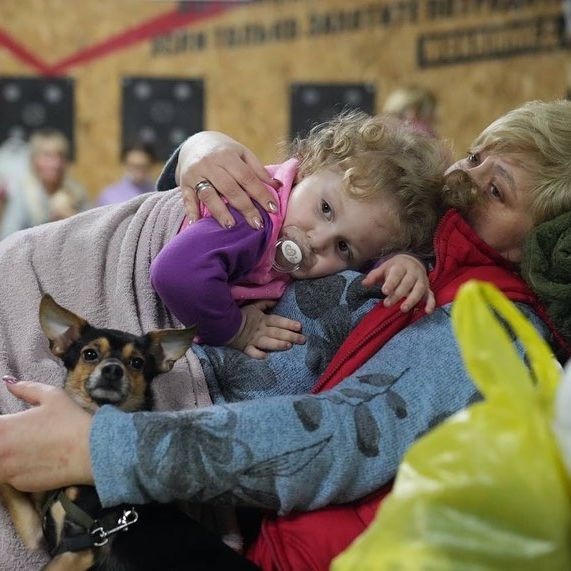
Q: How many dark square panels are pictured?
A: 3